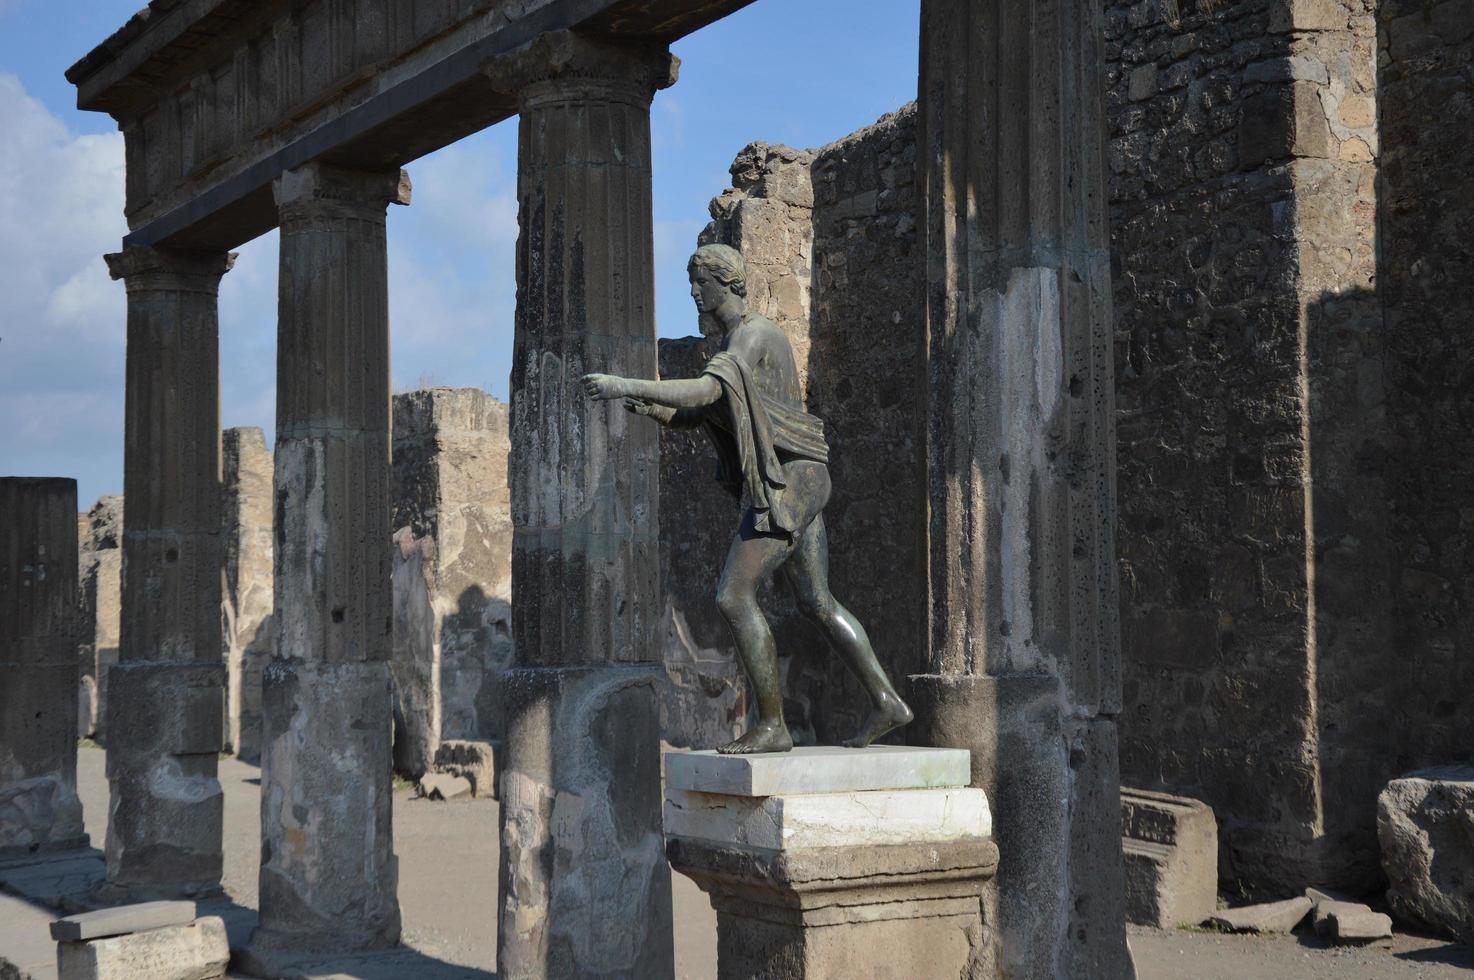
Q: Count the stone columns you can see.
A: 5